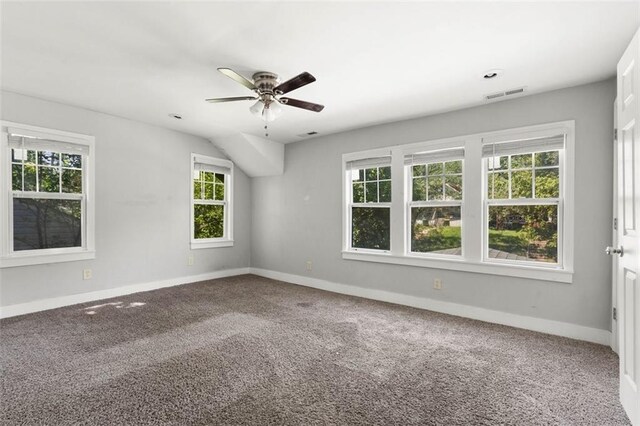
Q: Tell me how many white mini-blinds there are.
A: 5